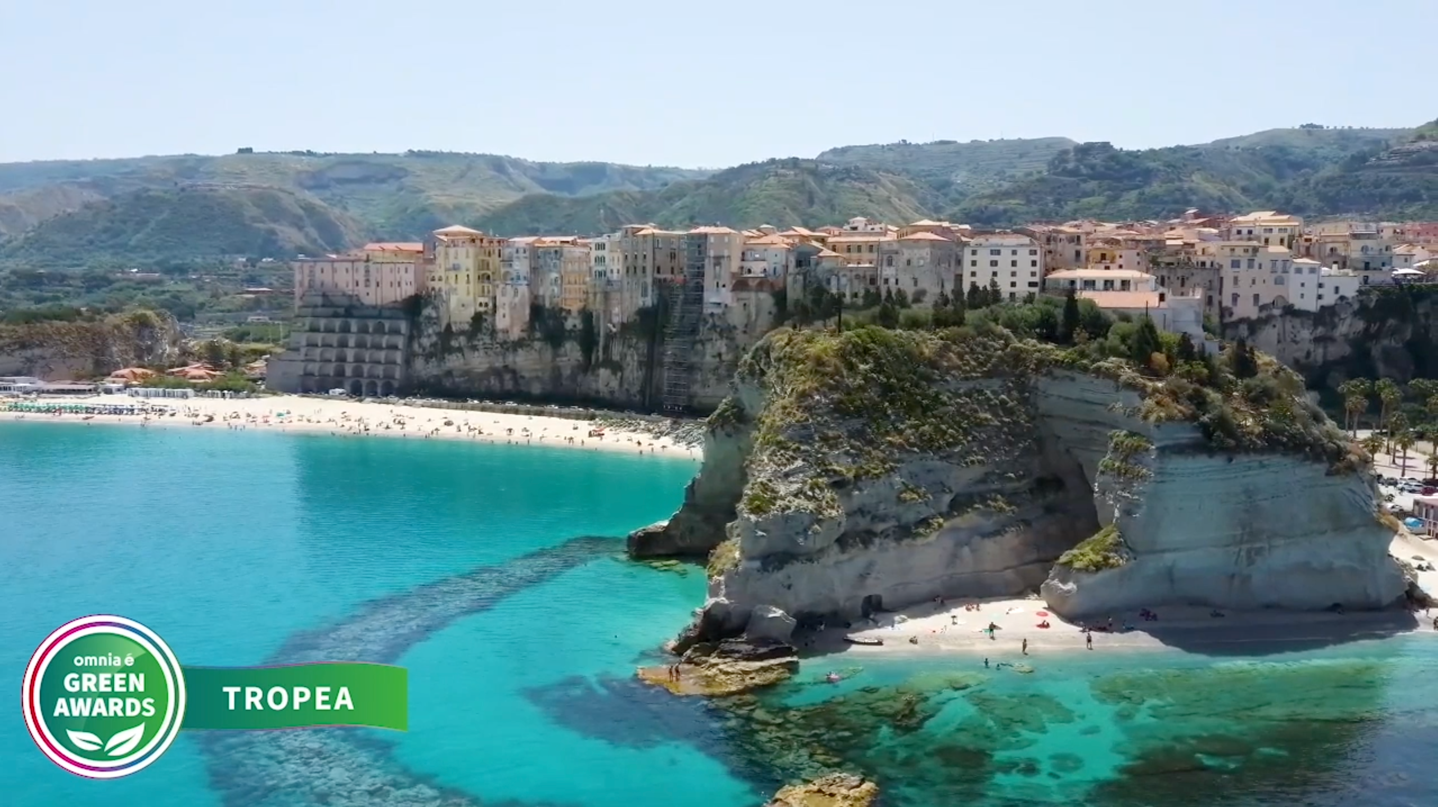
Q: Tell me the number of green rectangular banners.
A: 1